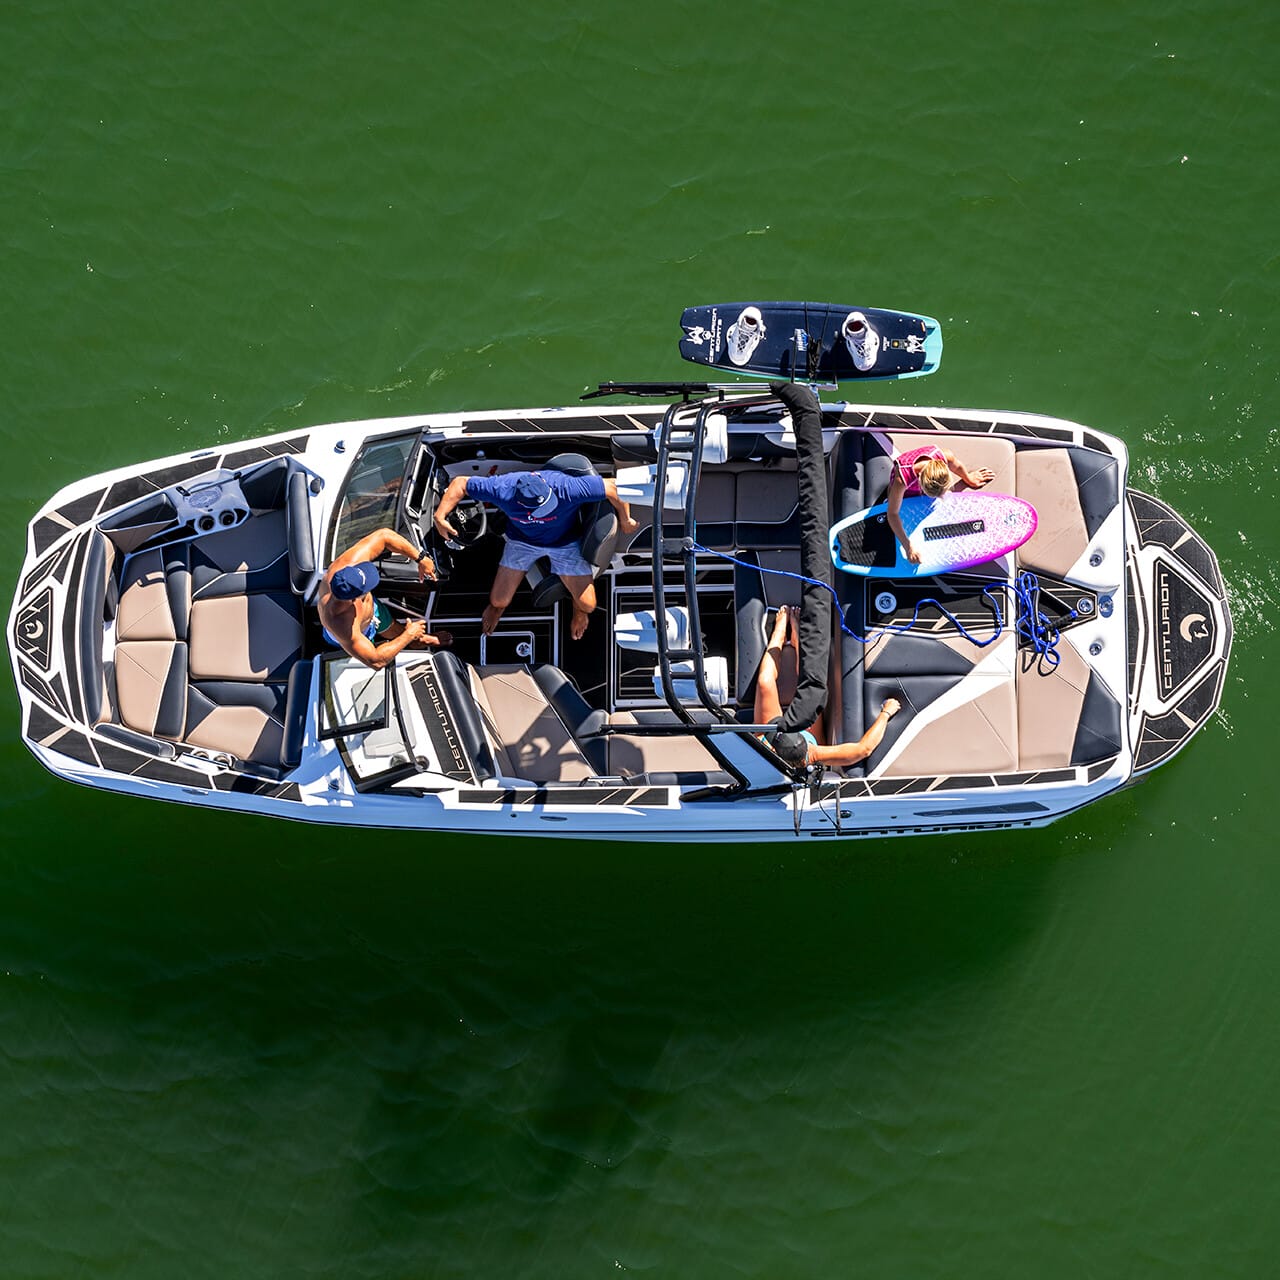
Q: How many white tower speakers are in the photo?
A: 4